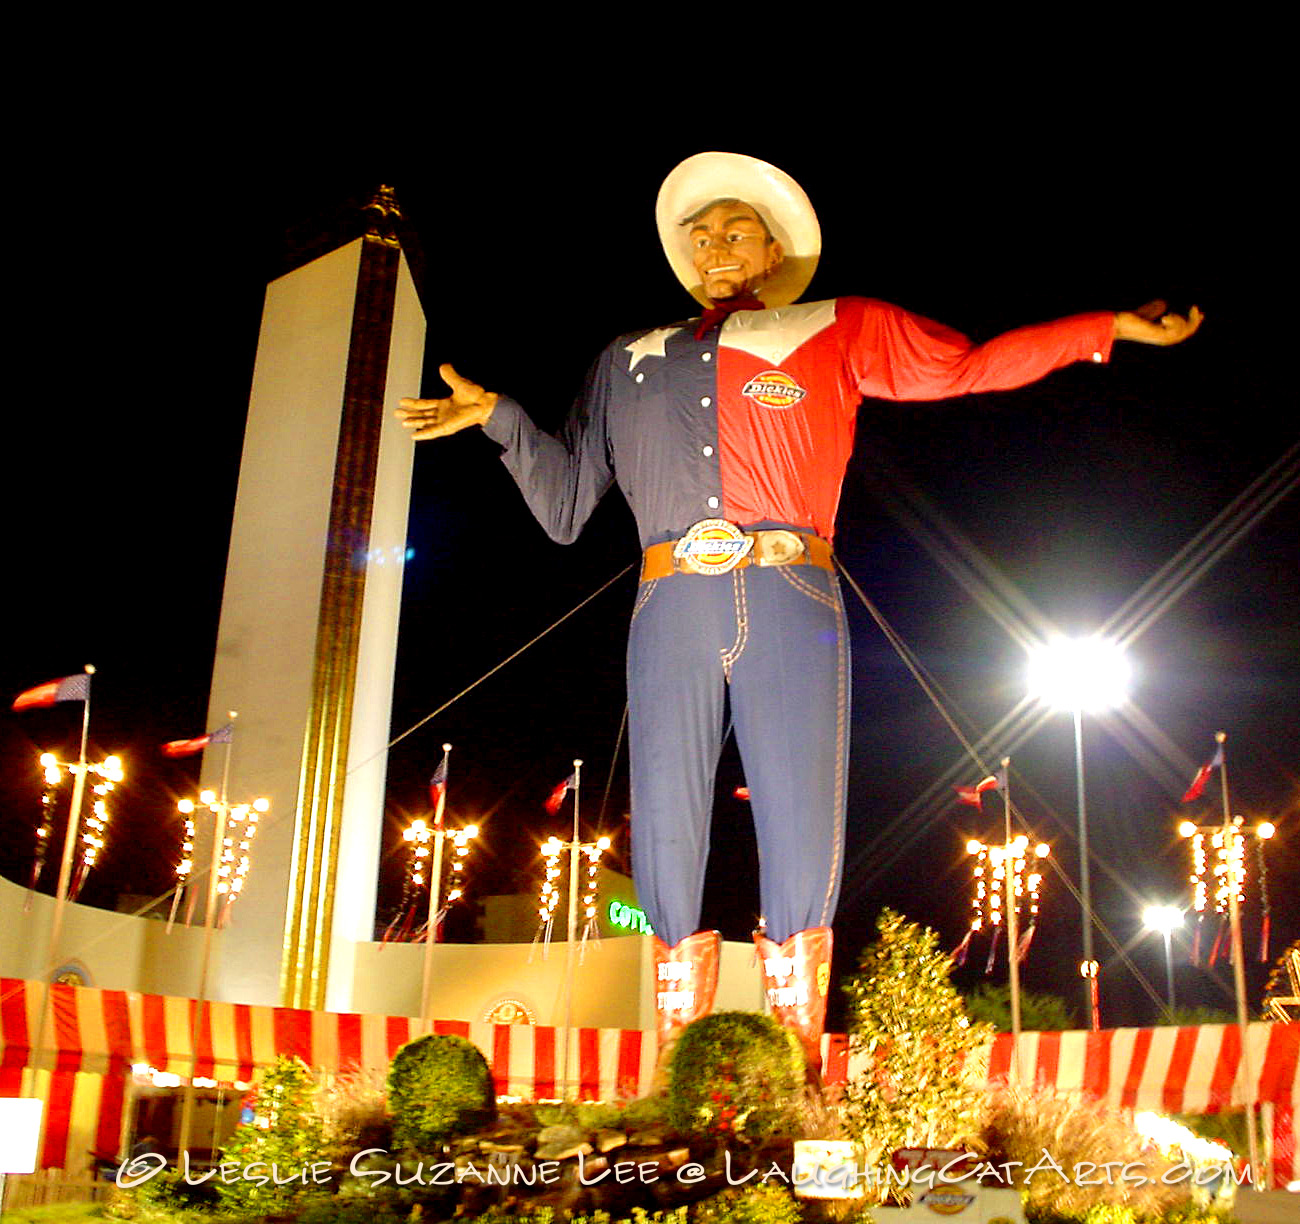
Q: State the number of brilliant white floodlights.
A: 2